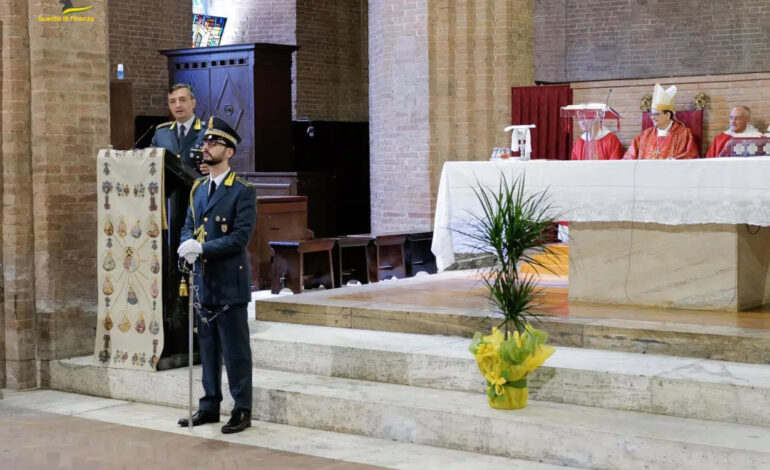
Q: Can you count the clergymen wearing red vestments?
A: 3